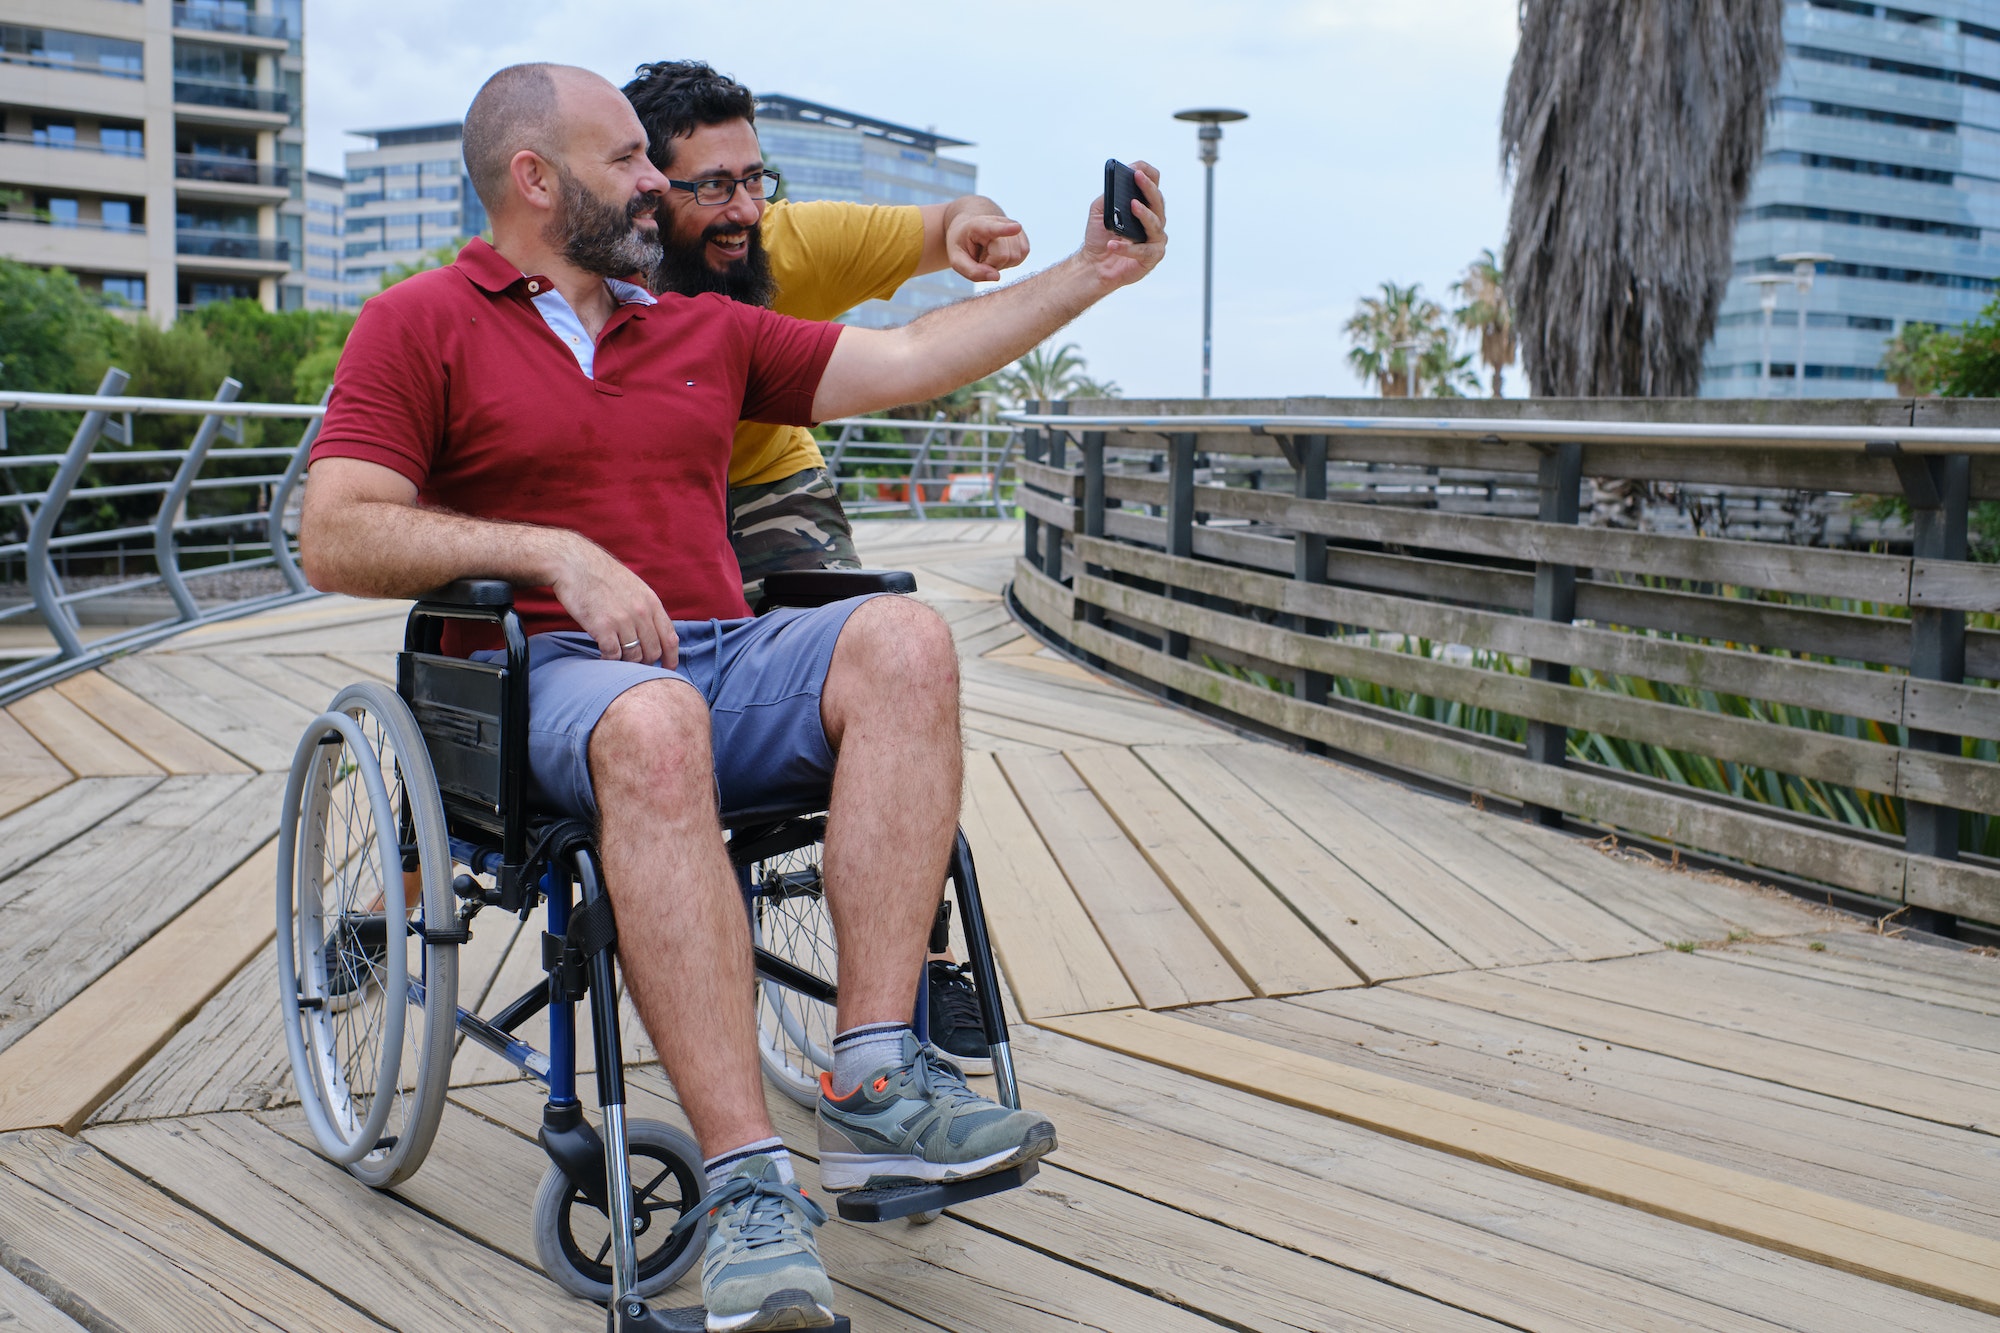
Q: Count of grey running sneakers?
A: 2